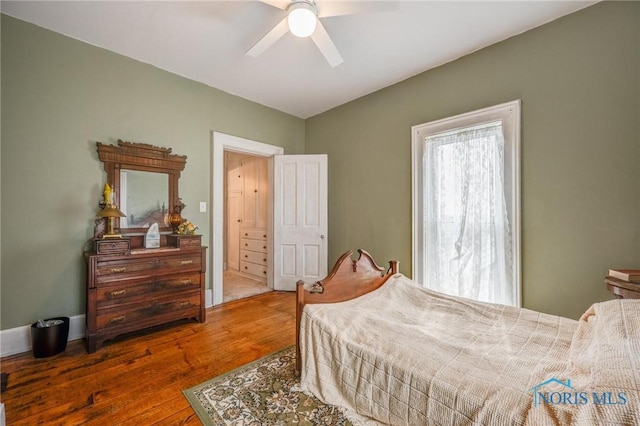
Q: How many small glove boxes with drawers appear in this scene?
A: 2